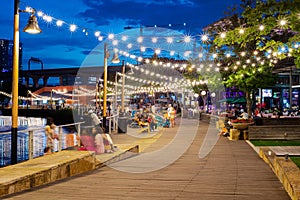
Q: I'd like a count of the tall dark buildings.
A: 1